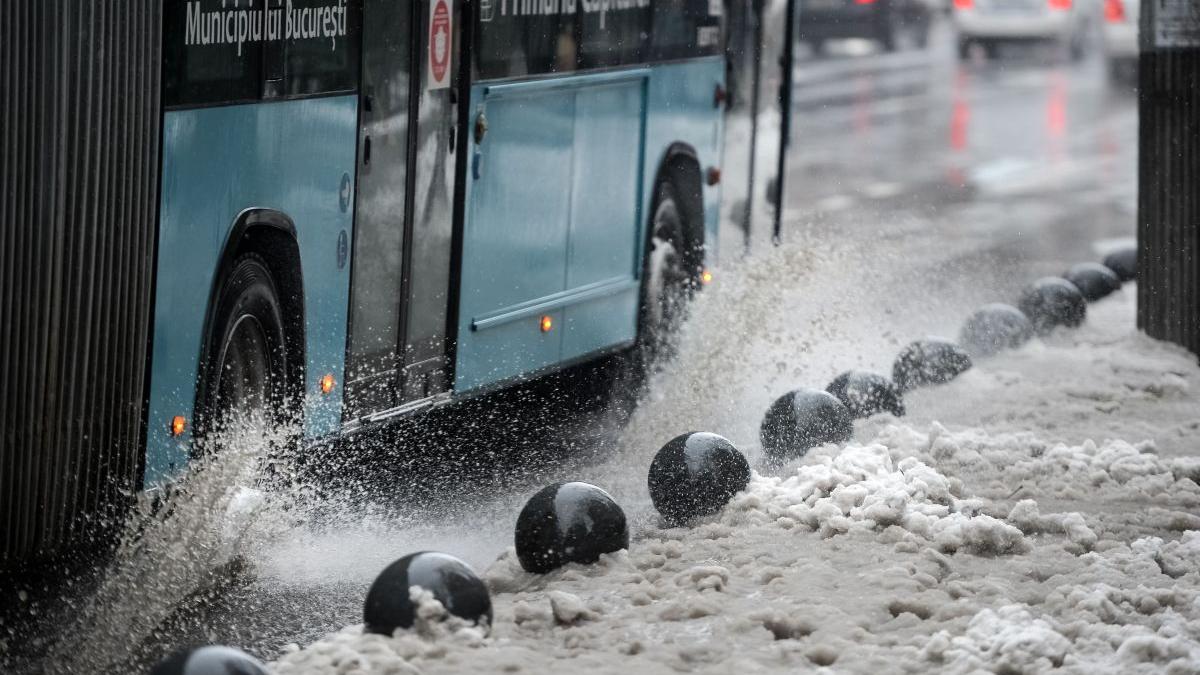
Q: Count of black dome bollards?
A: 11